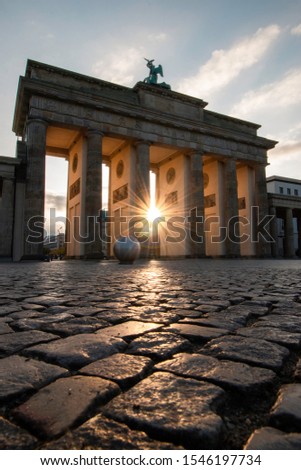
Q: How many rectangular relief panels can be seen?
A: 5